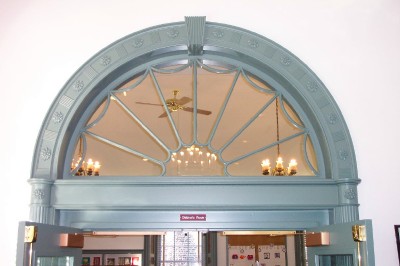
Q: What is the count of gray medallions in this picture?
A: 14